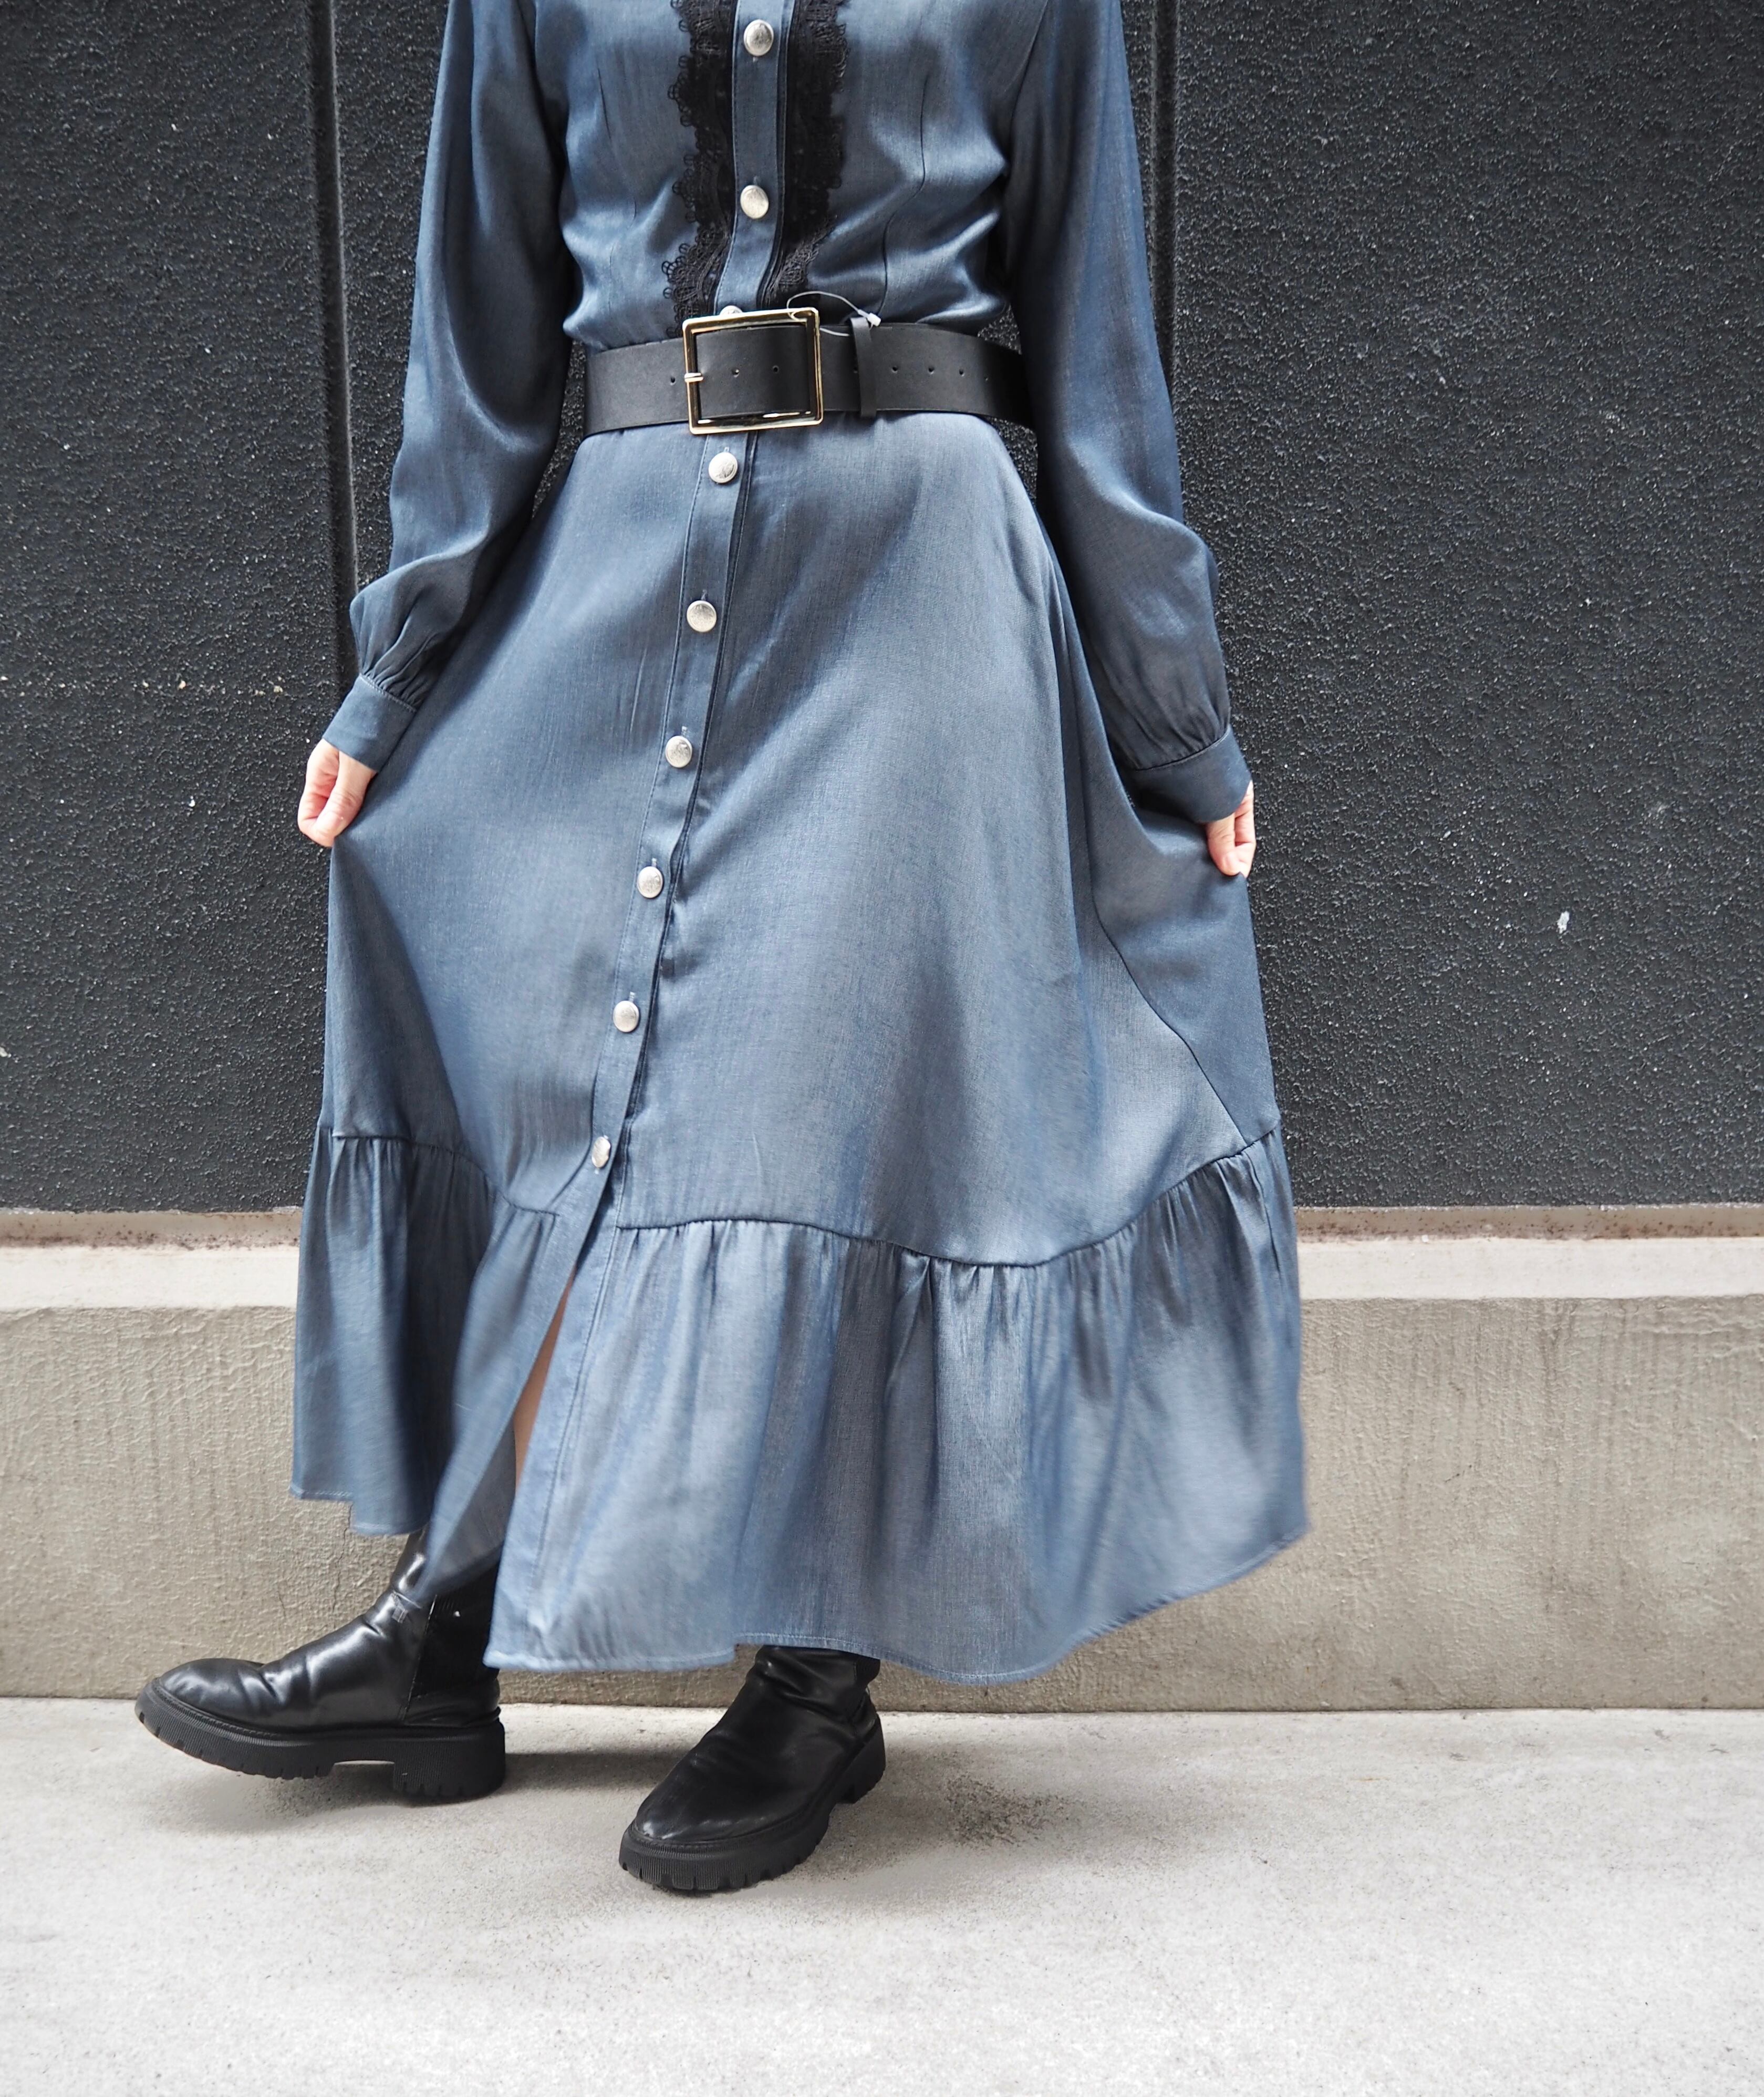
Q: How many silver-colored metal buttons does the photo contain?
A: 9